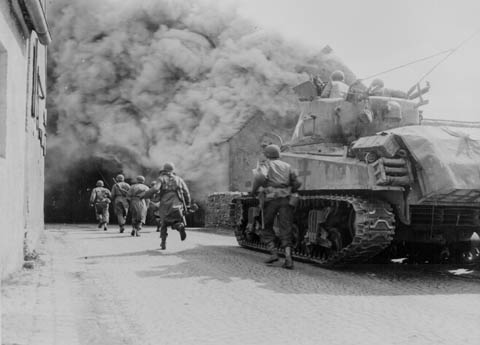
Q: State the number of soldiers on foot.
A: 6